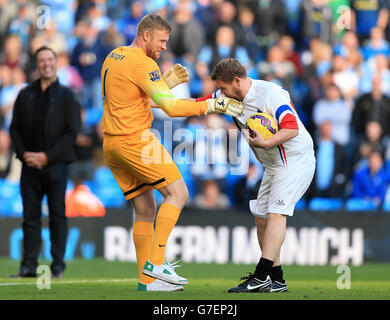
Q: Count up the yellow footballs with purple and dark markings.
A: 1